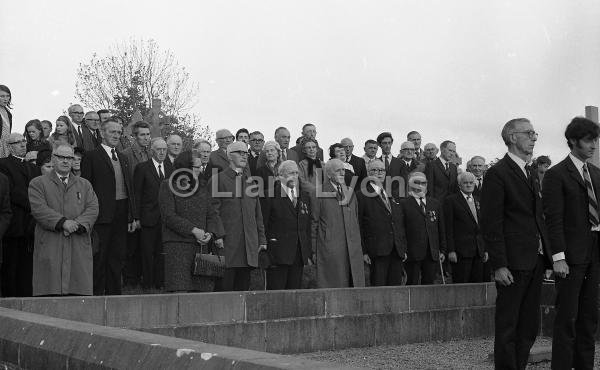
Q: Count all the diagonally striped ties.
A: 1